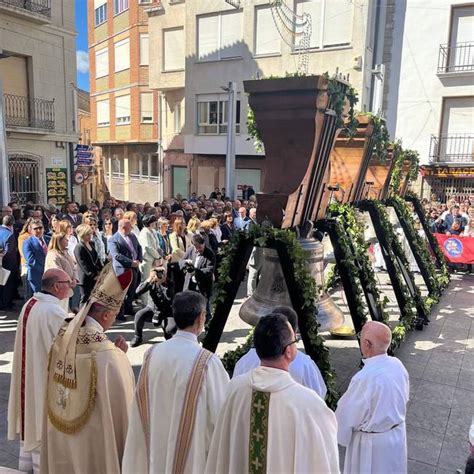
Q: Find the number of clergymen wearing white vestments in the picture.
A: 6